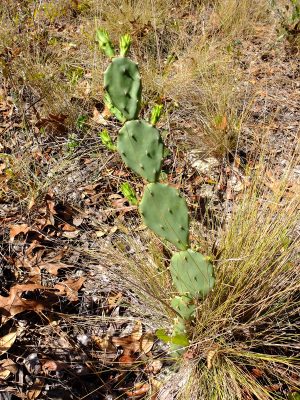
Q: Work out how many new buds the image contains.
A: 6